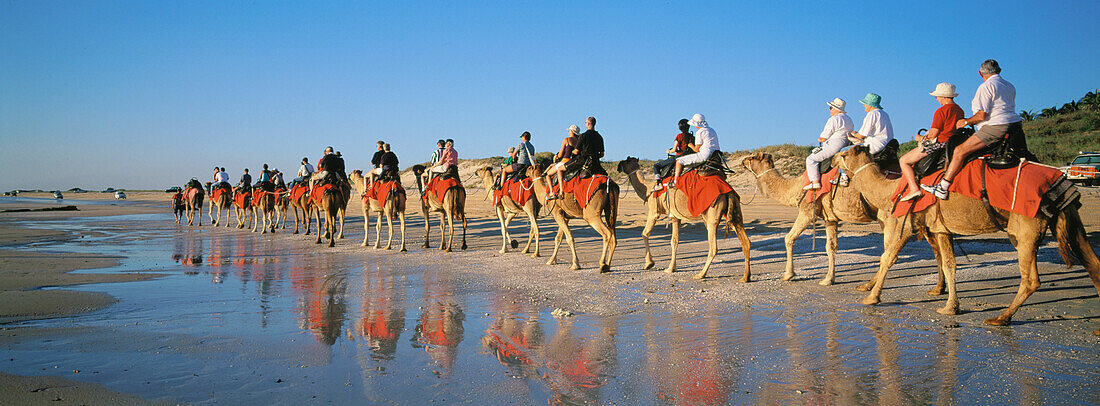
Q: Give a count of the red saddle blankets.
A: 14